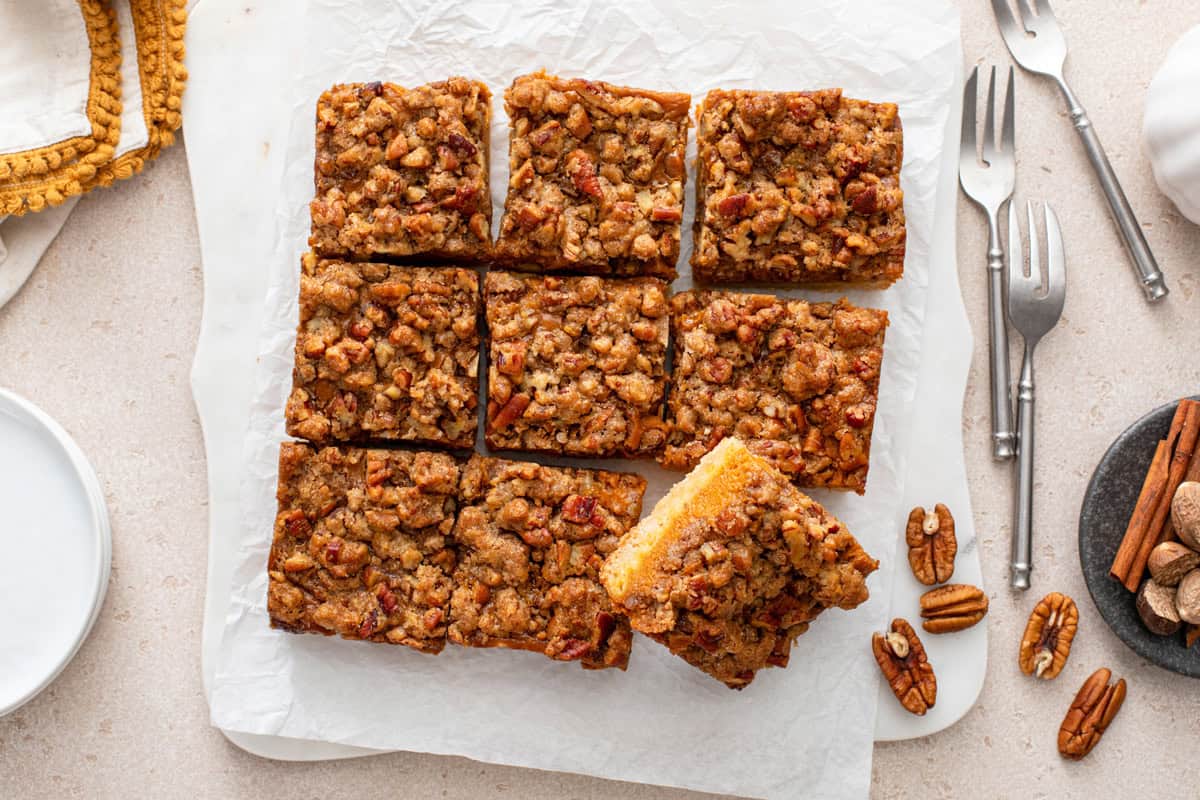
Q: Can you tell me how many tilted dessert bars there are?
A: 1